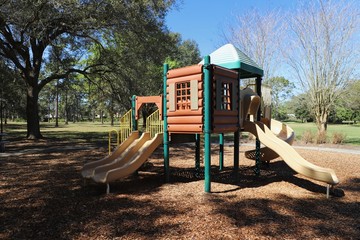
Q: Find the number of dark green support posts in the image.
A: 7